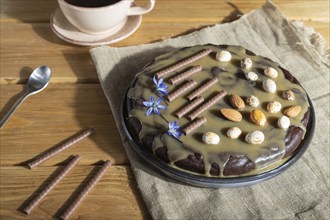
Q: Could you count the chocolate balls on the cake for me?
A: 12